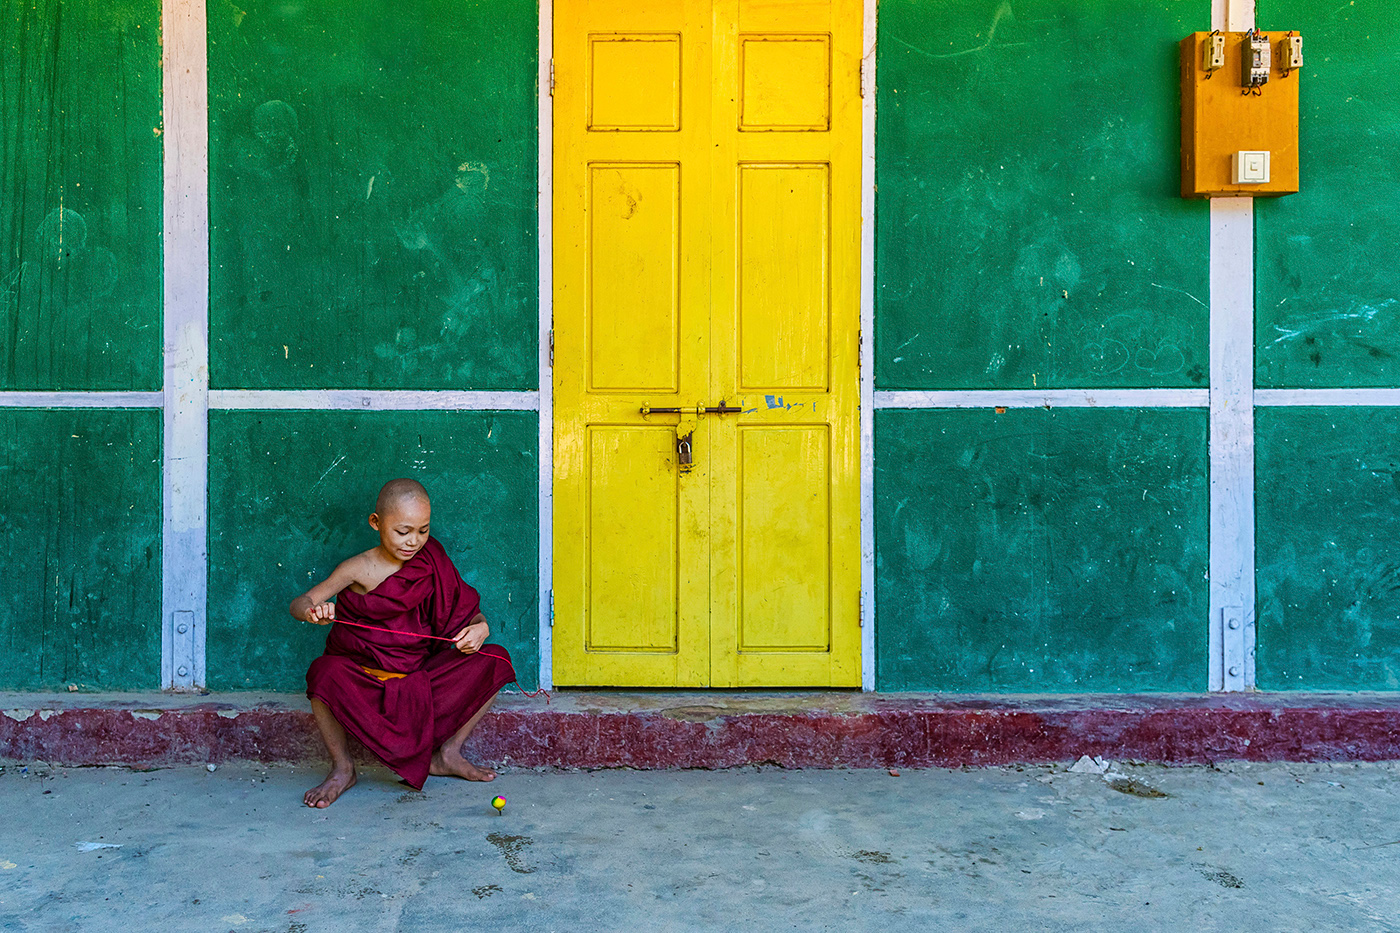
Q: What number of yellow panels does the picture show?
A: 6